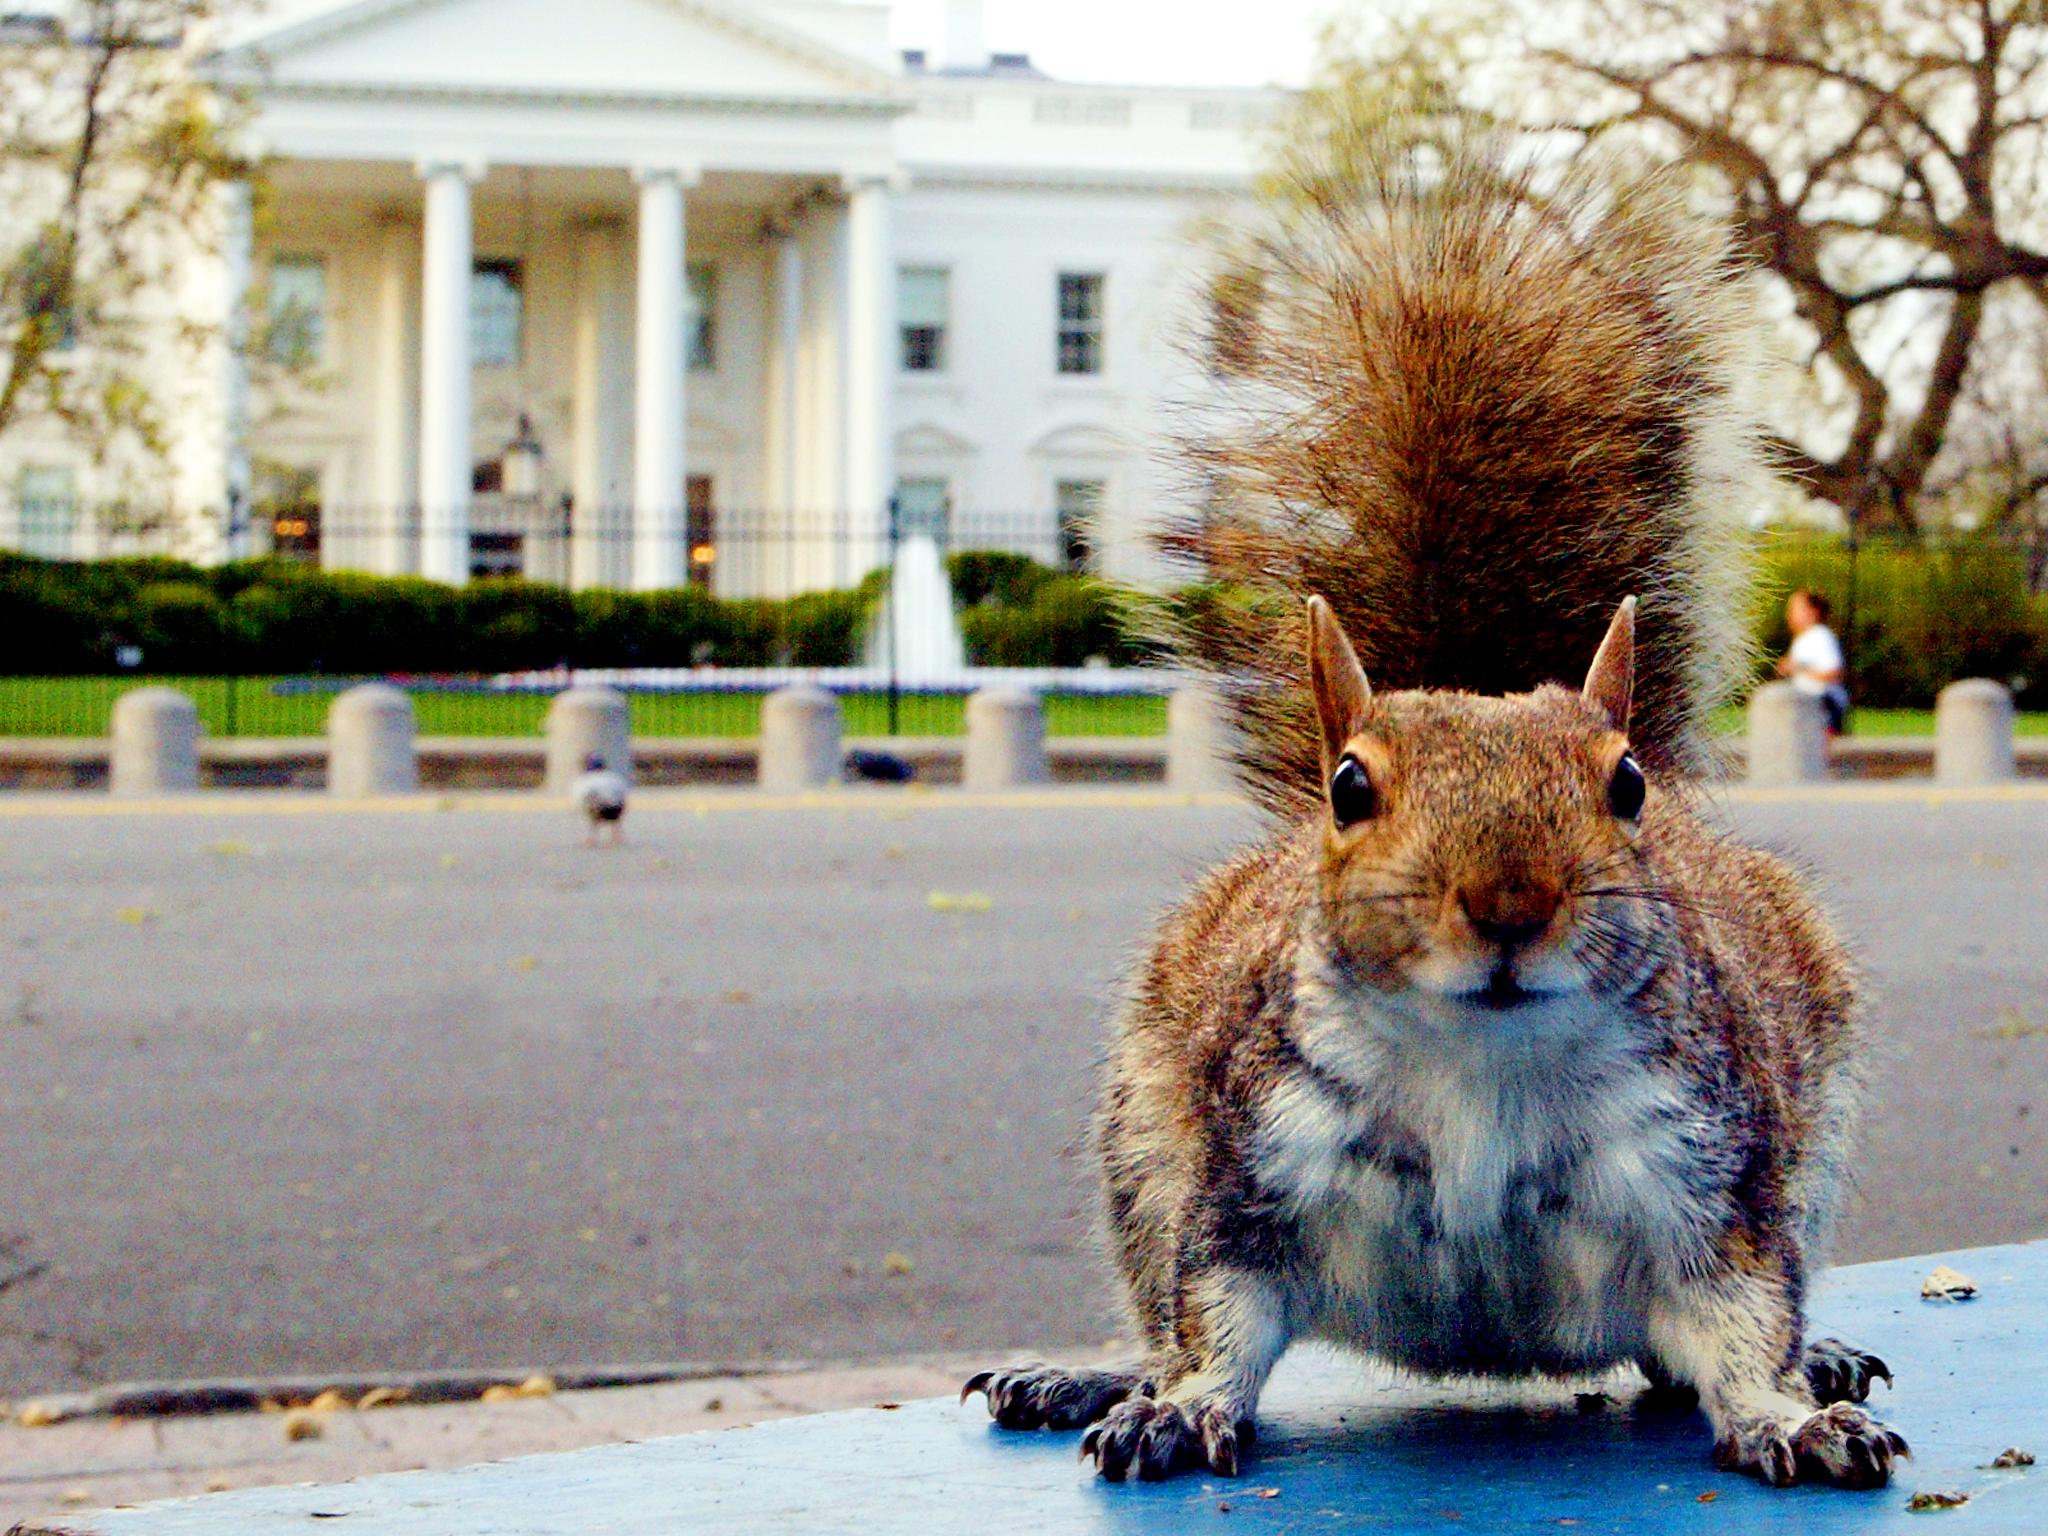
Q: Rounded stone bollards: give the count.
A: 8